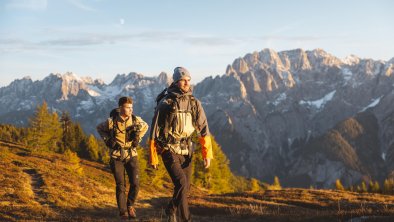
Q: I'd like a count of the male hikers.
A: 2